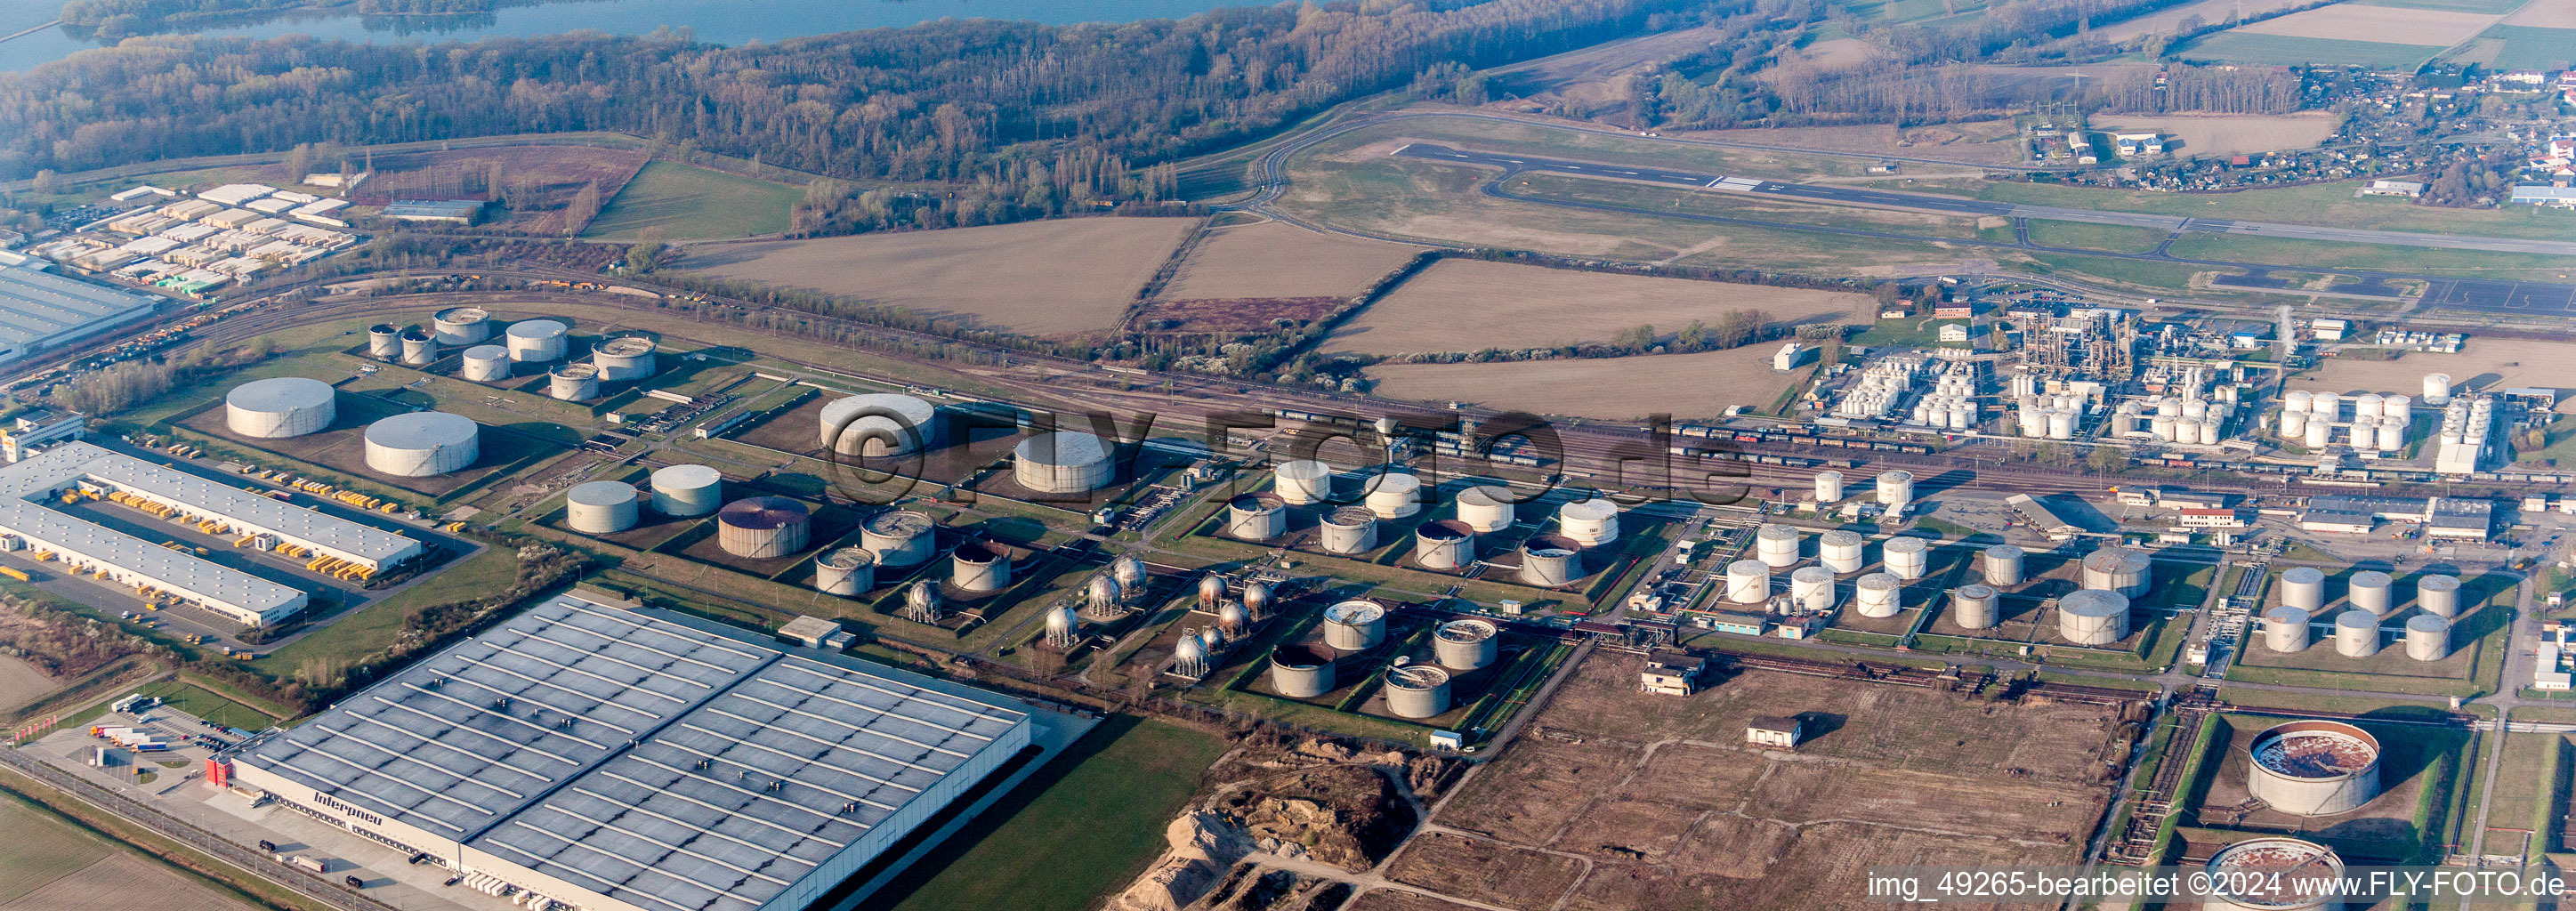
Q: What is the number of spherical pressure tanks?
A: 9